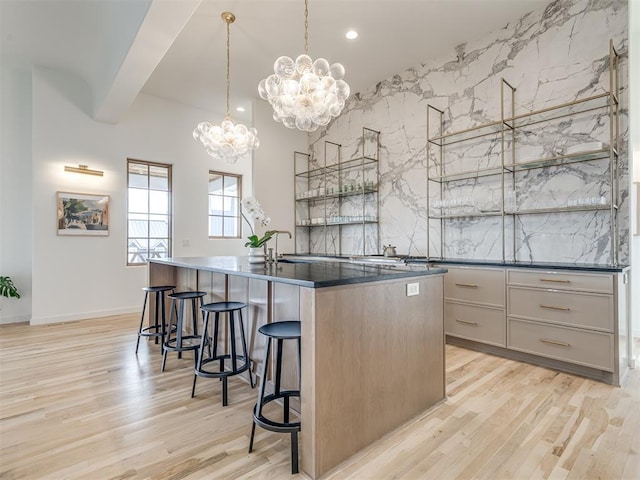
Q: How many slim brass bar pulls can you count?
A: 5